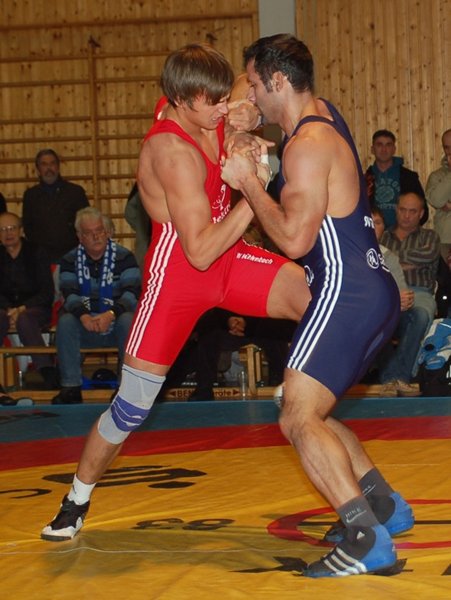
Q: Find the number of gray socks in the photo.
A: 2